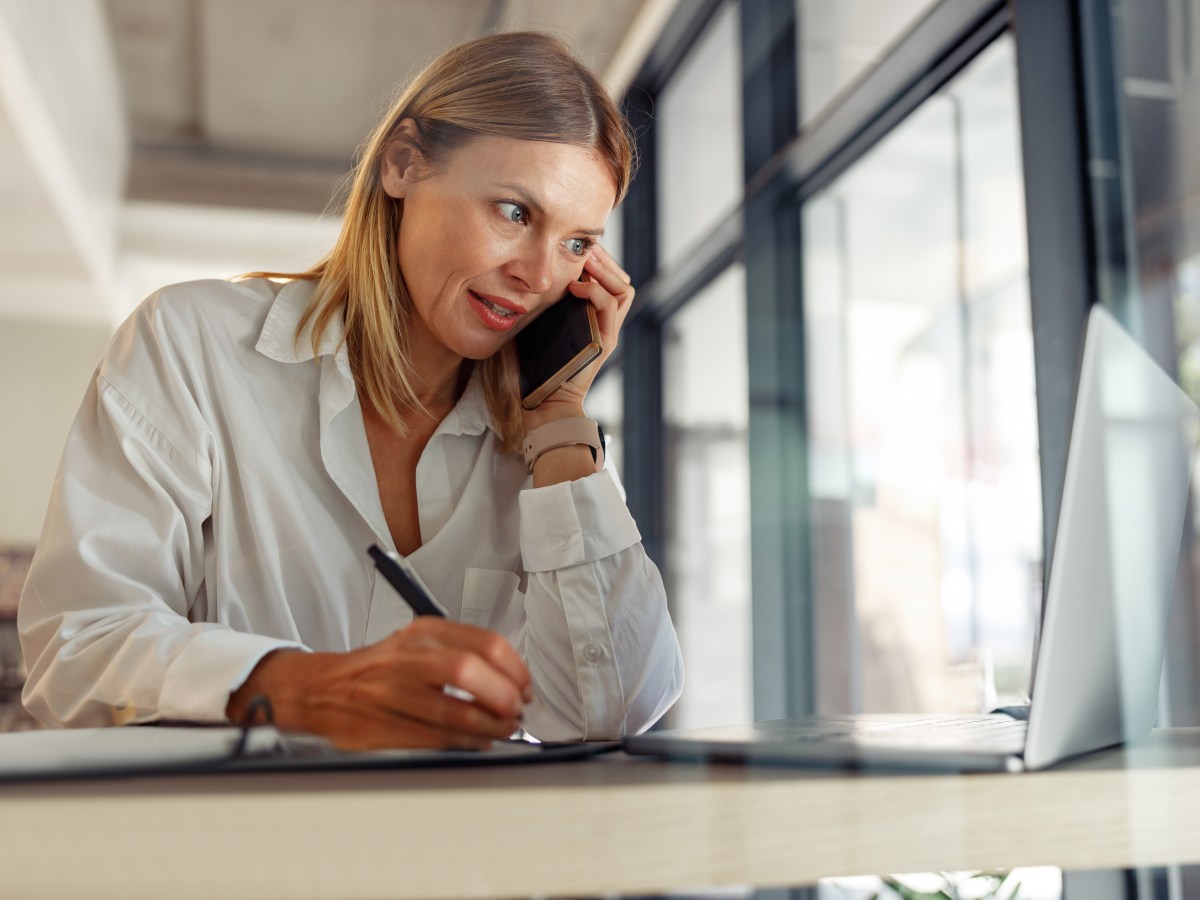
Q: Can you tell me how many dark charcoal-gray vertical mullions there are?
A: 3